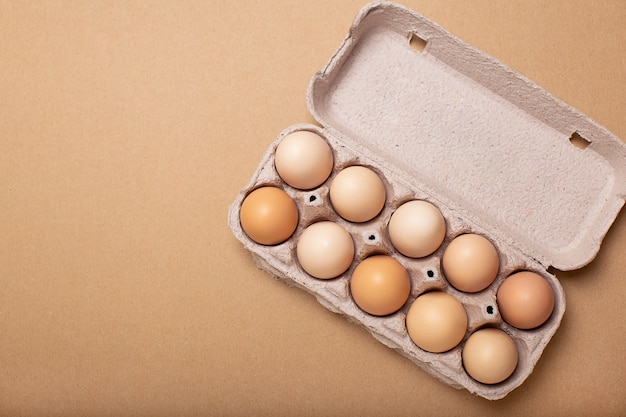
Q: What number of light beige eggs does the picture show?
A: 4